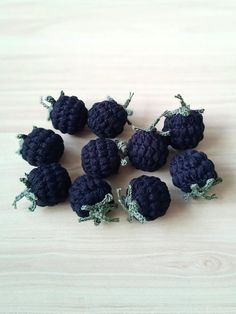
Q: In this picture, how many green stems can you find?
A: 10